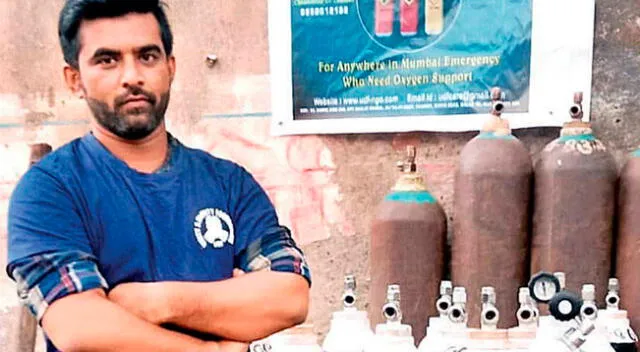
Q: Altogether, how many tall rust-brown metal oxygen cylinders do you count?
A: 4